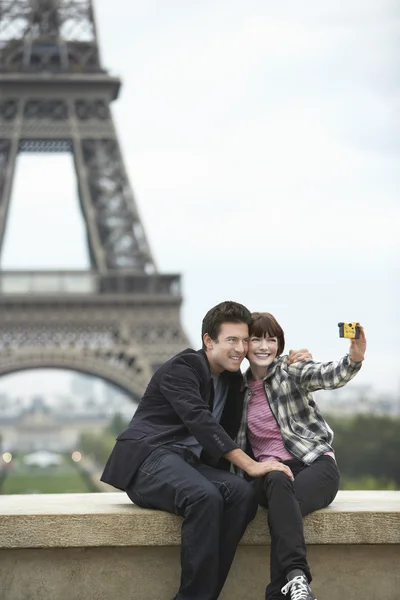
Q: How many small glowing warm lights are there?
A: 2